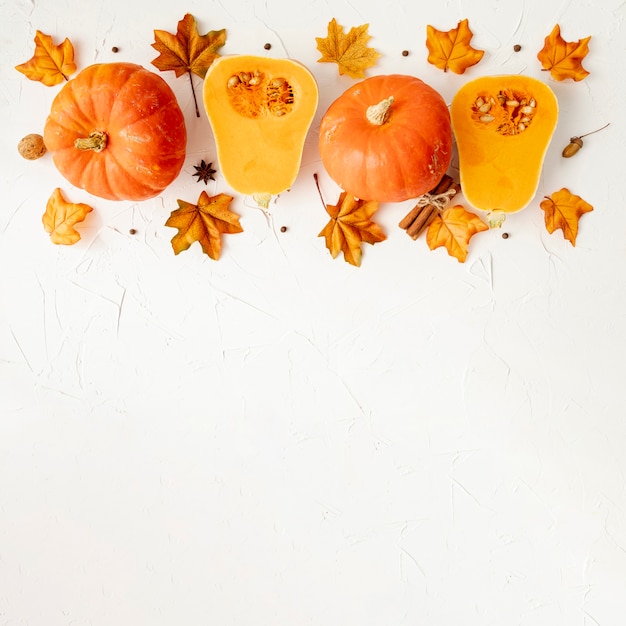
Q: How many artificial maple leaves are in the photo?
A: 10